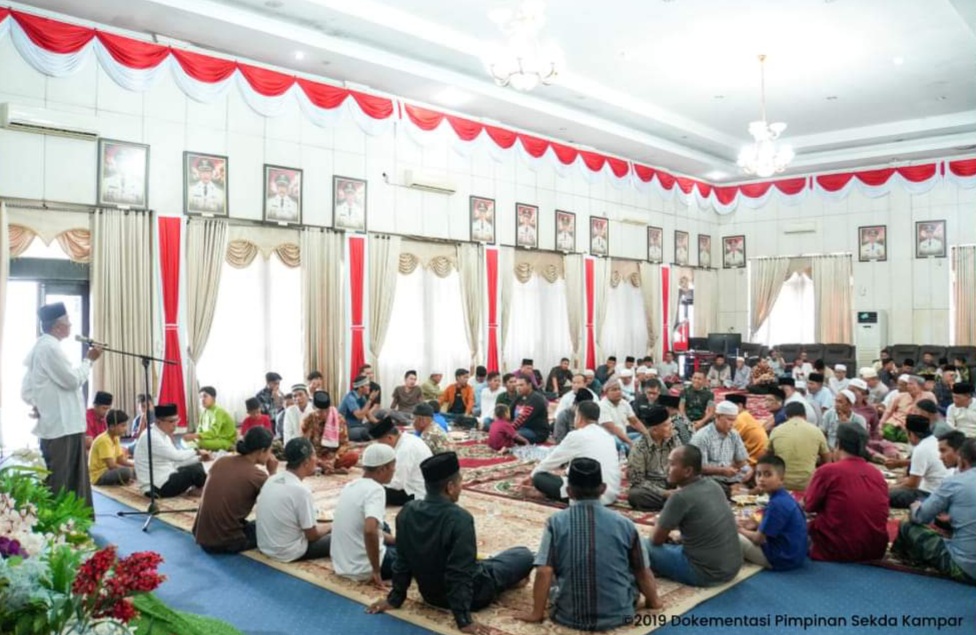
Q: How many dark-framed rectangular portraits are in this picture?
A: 14